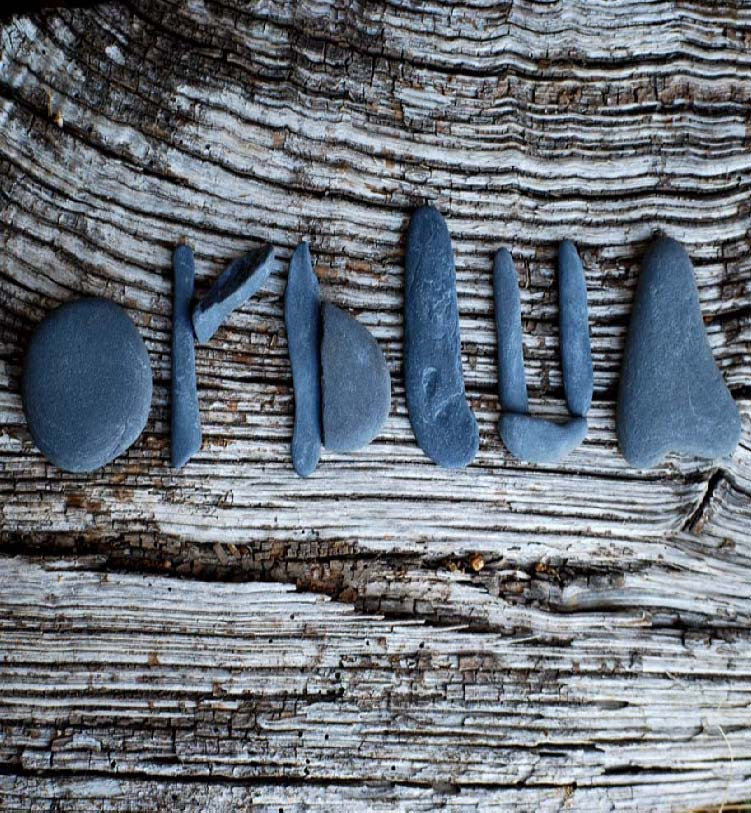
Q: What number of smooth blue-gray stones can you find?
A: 10